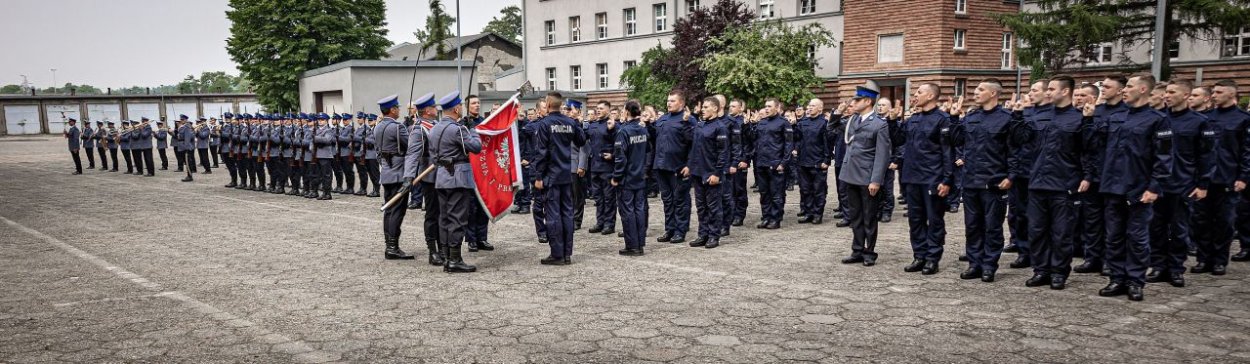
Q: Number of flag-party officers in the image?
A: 3